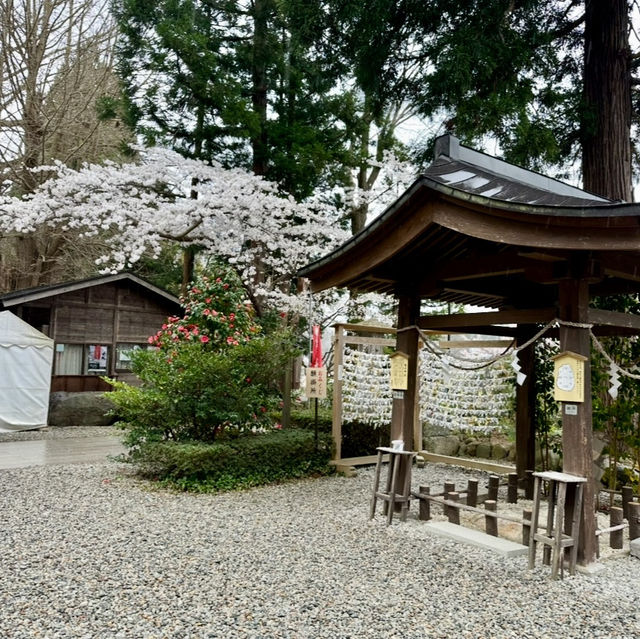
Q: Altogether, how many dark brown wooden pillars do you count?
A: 3